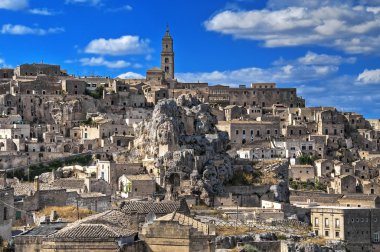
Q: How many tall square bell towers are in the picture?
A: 1